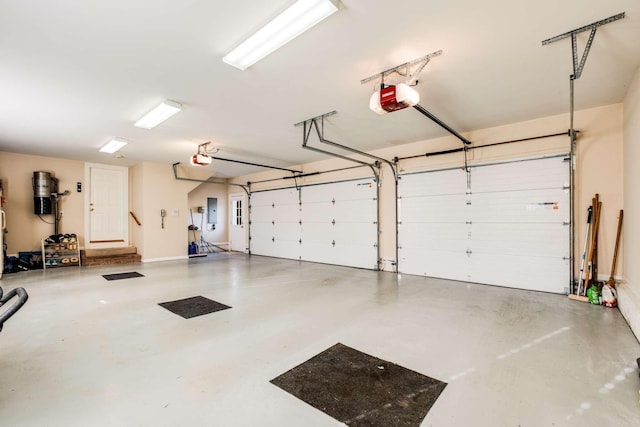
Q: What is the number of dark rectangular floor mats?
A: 3